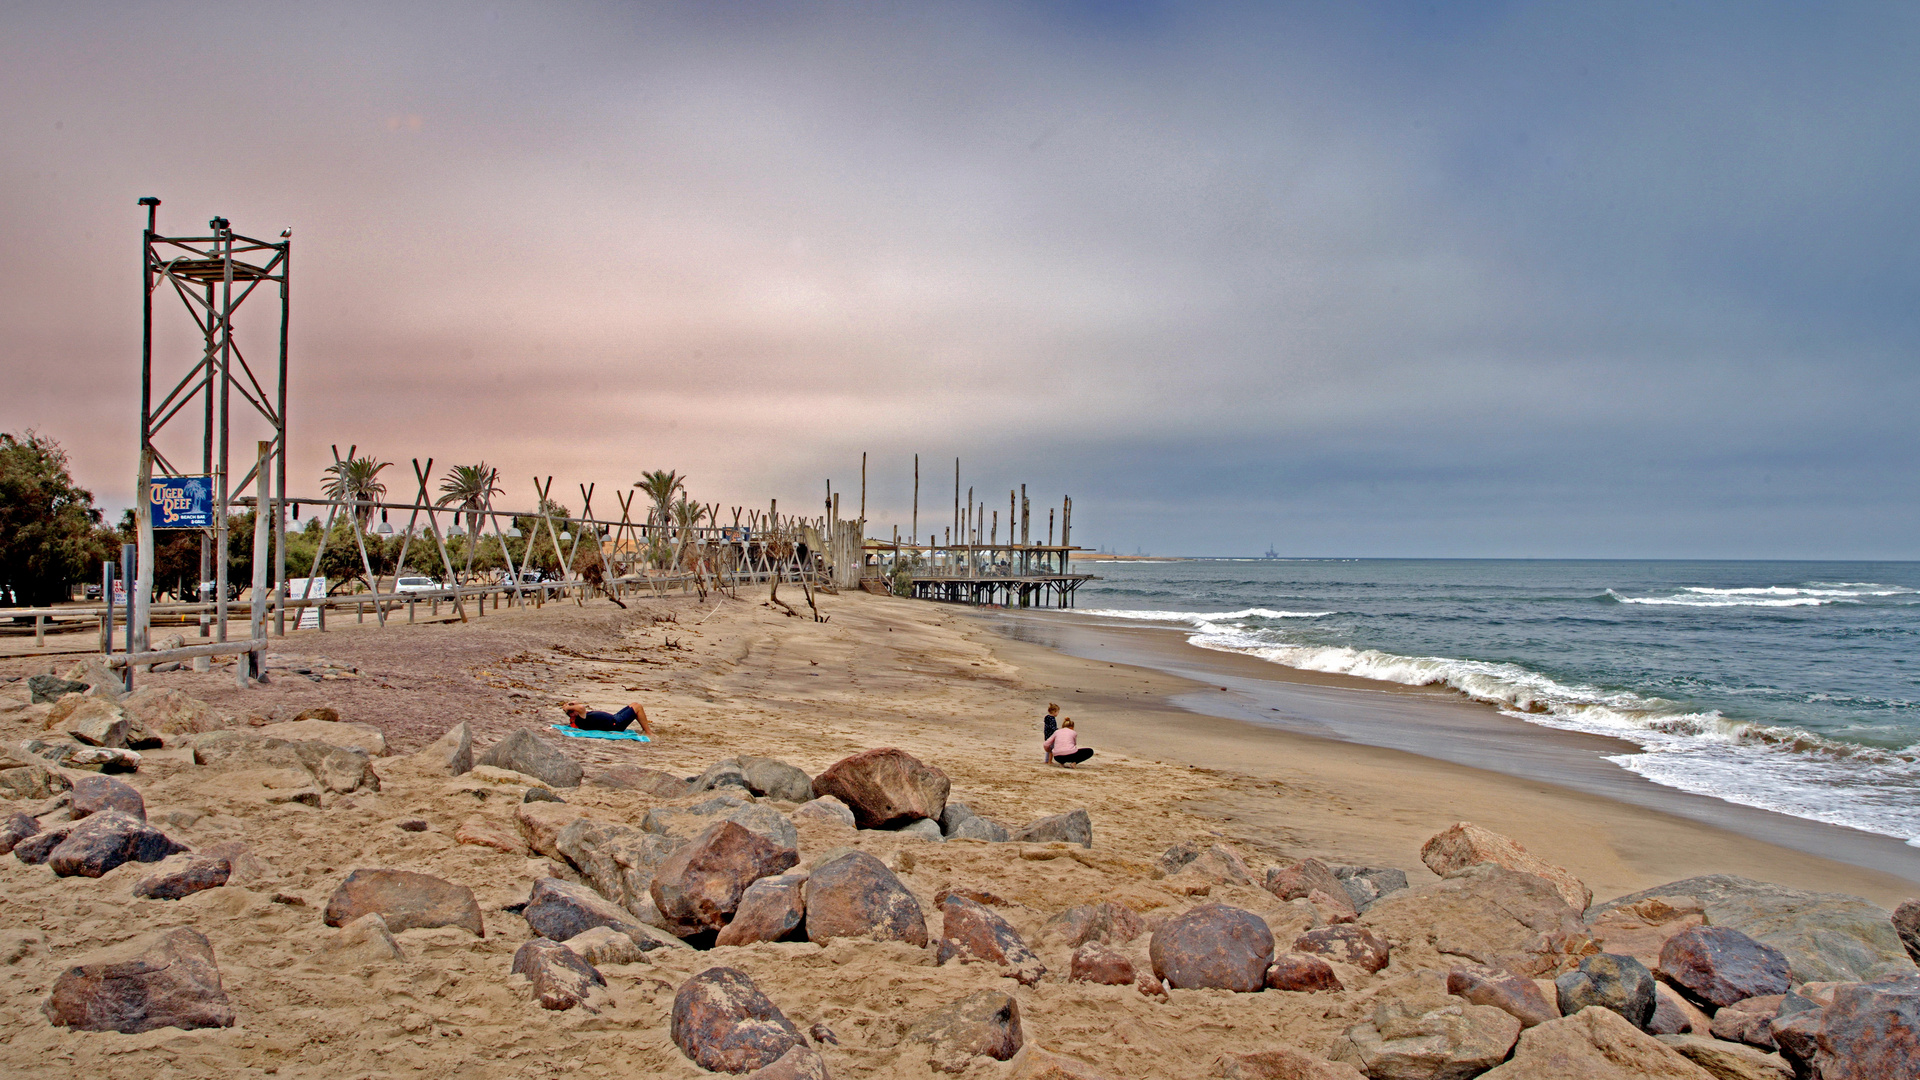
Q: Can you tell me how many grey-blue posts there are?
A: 2